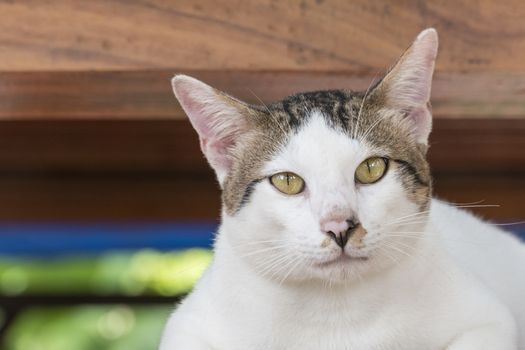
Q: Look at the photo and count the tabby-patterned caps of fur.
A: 1